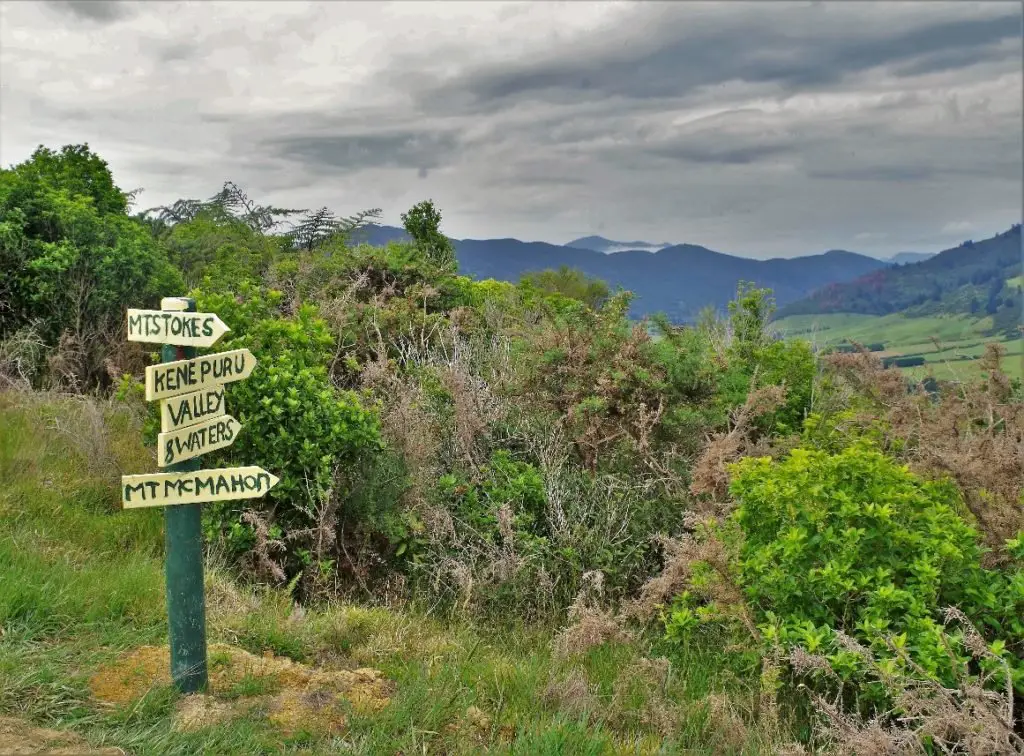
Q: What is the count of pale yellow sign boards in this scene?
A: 5